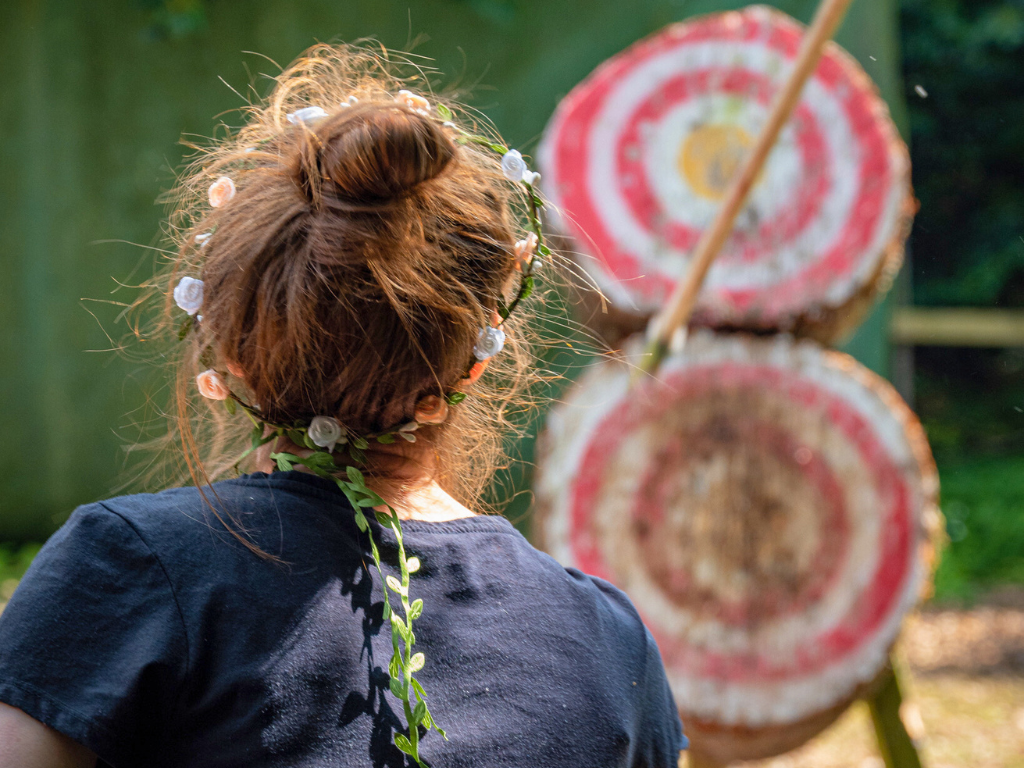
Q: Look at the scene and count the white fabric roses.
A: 5